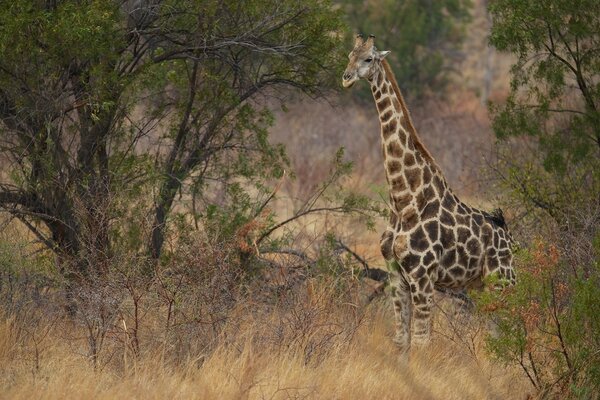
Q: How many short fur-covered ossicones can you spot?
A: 2